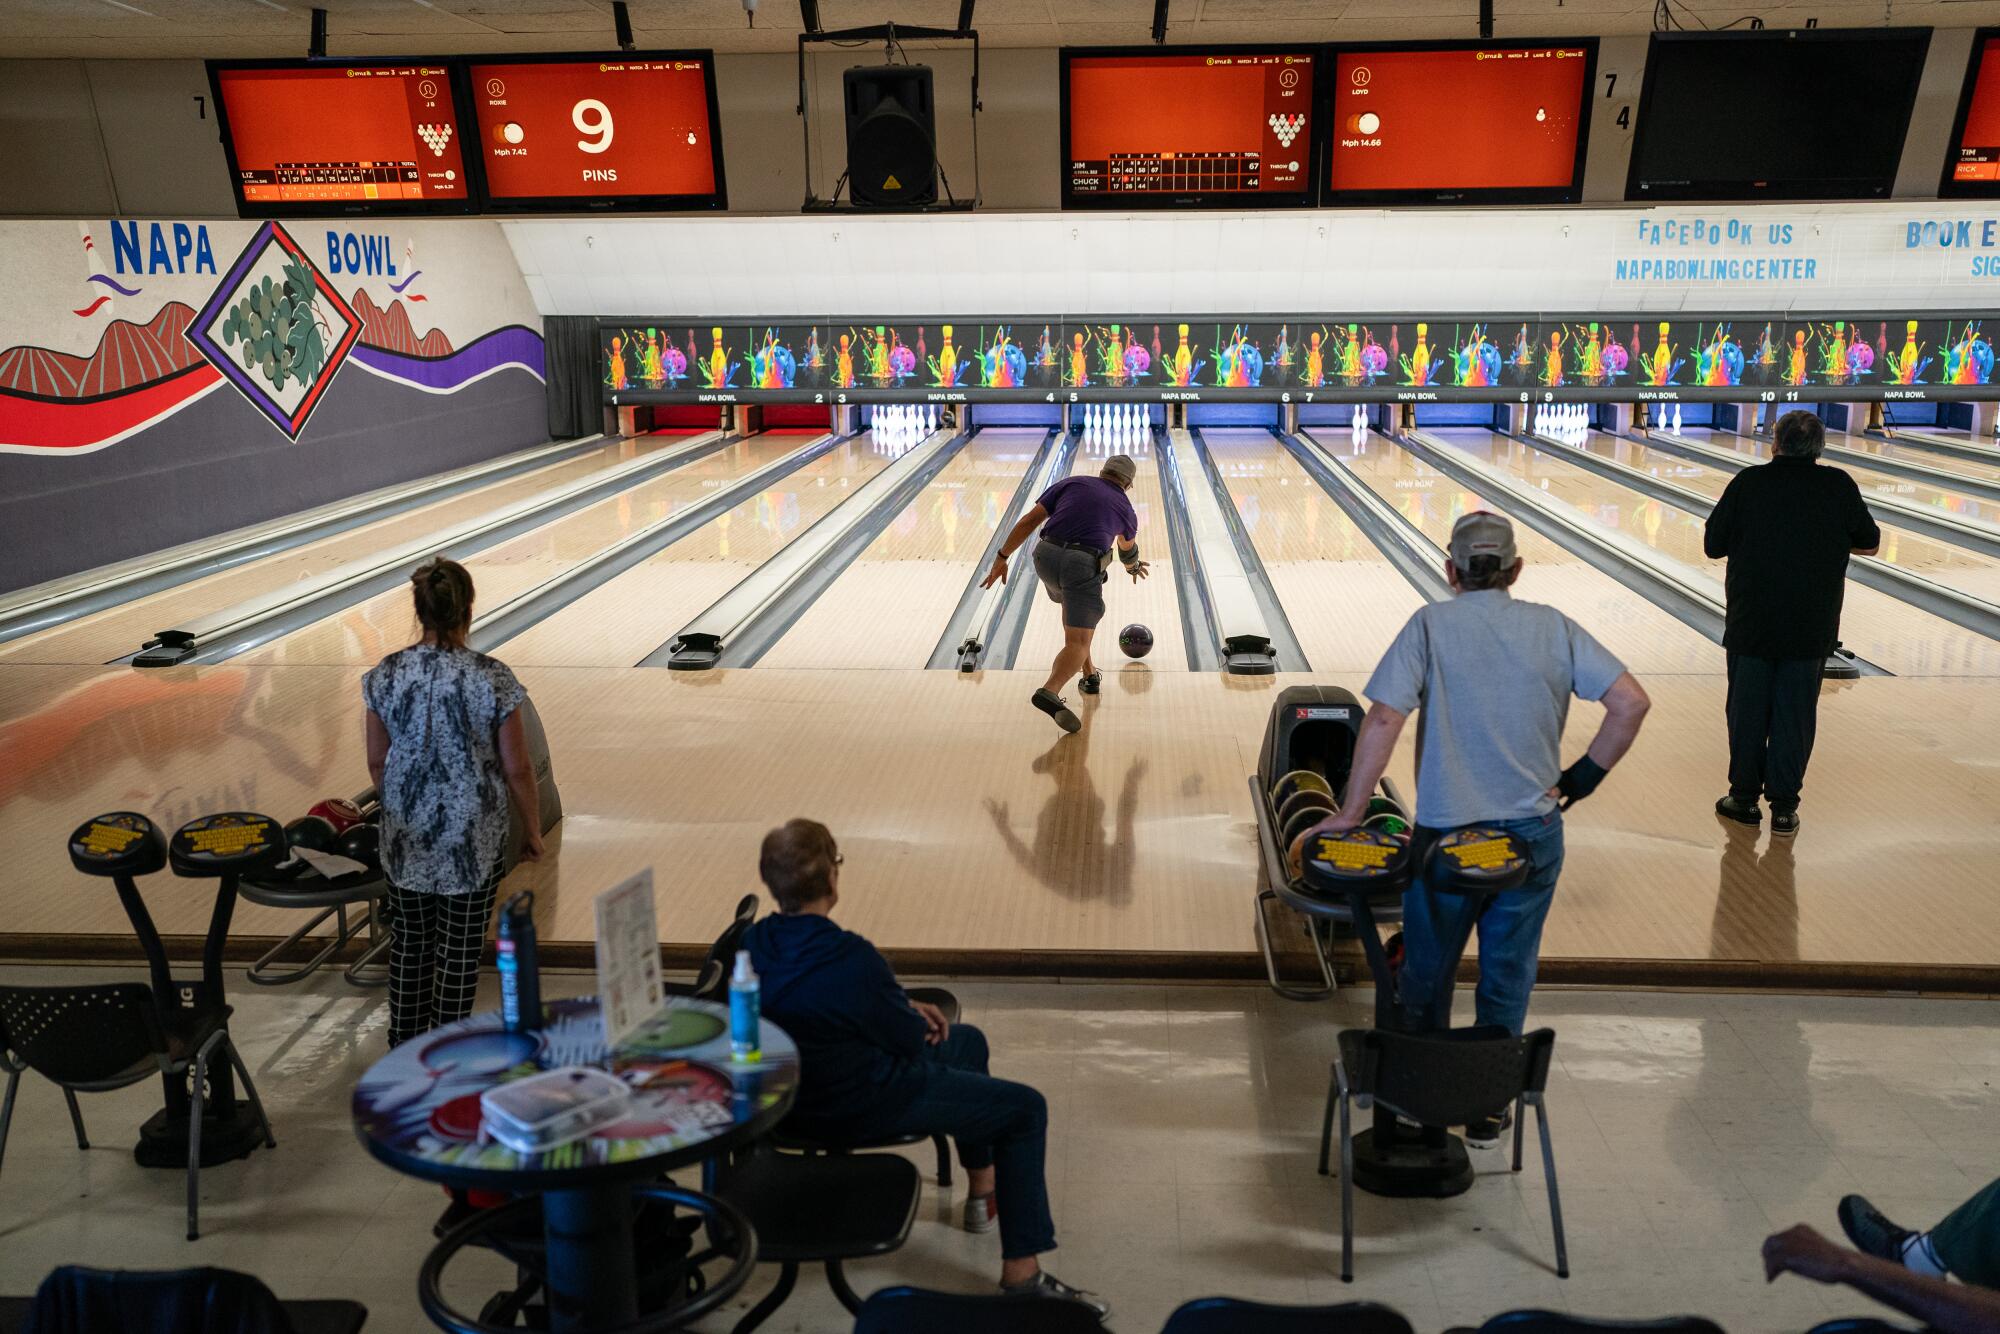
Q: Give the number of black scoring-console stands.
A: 2